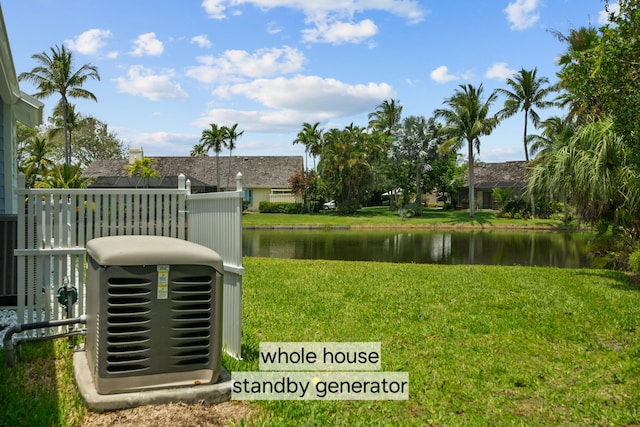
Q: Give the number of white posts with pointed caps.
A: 4